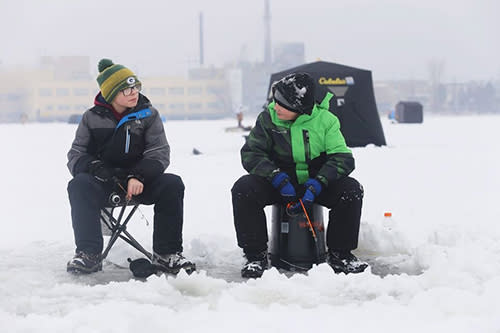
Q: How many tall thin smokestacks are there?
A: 2